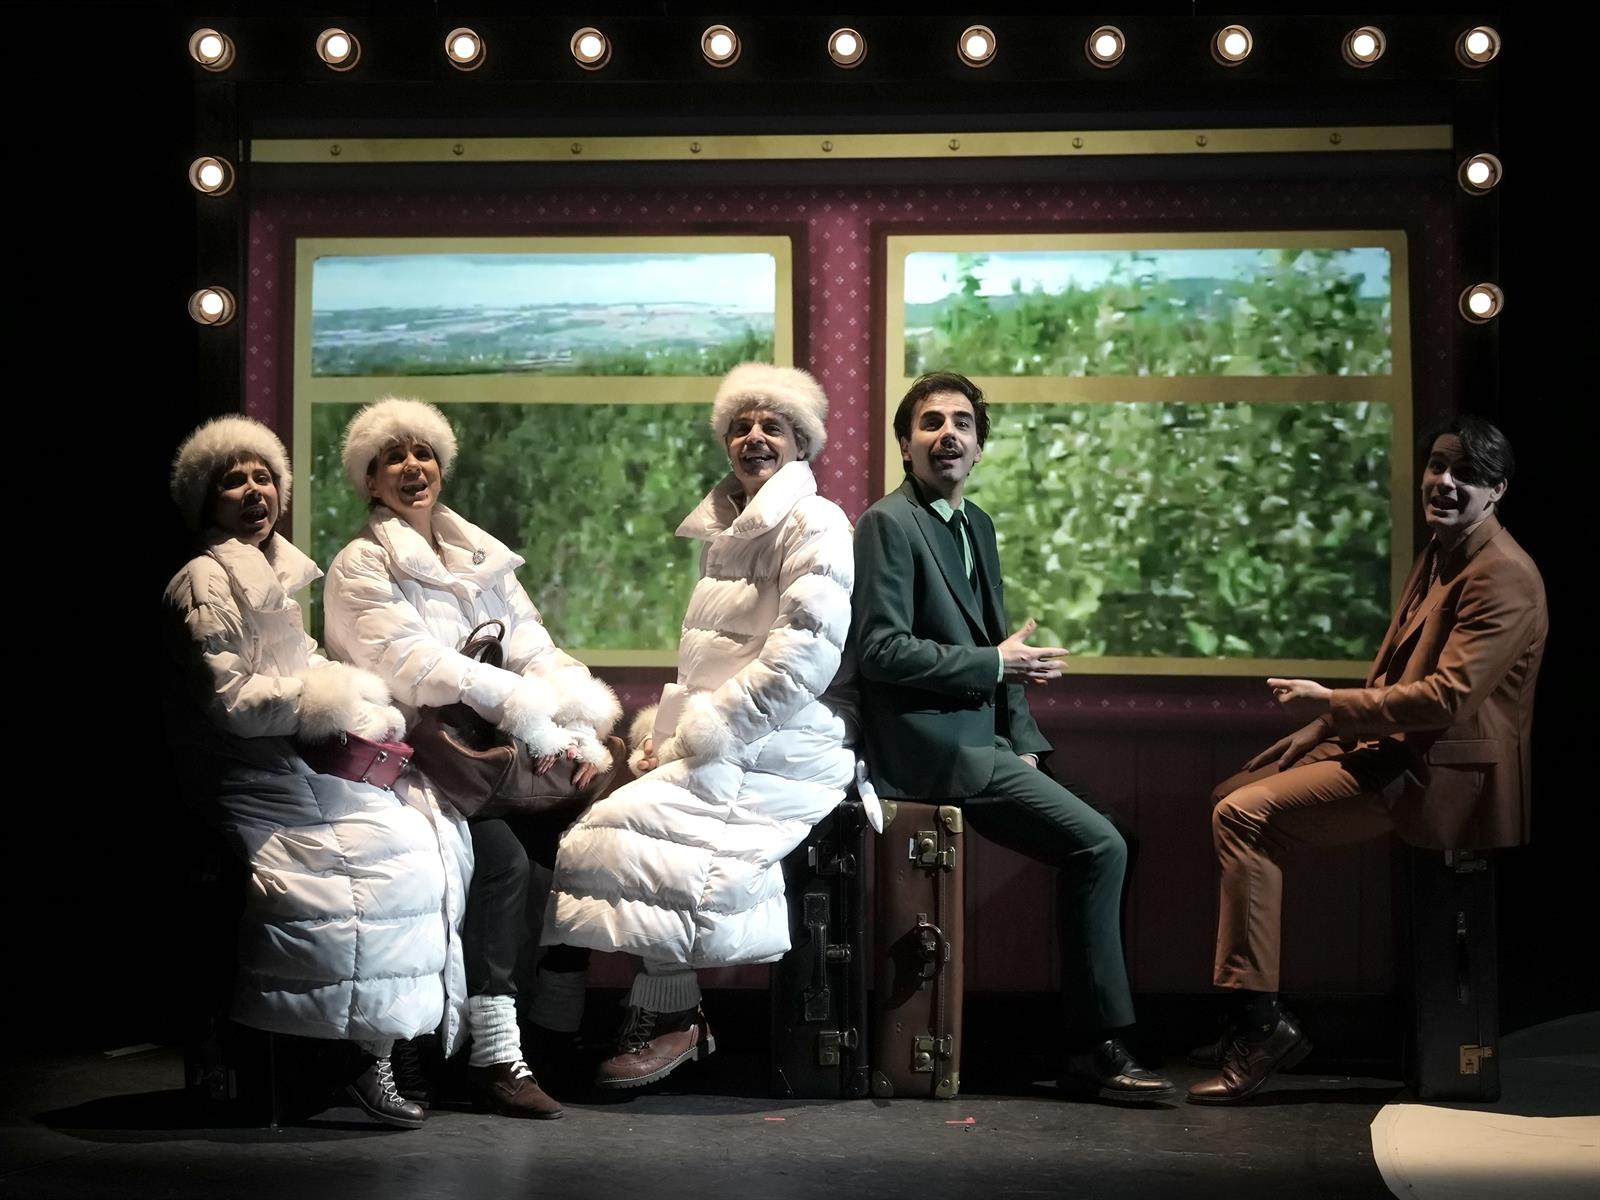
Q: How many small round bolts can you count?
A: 9